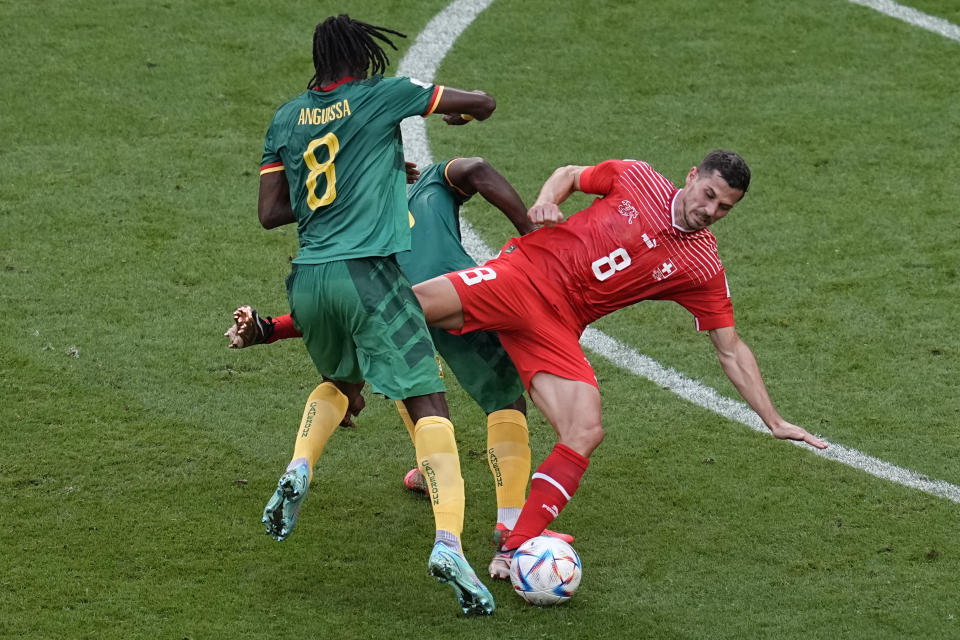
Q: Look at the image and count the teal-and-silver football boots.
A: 2